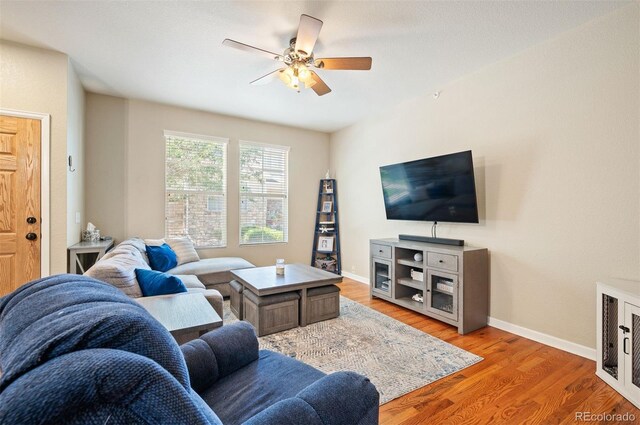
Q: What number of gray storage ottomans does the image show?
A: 3